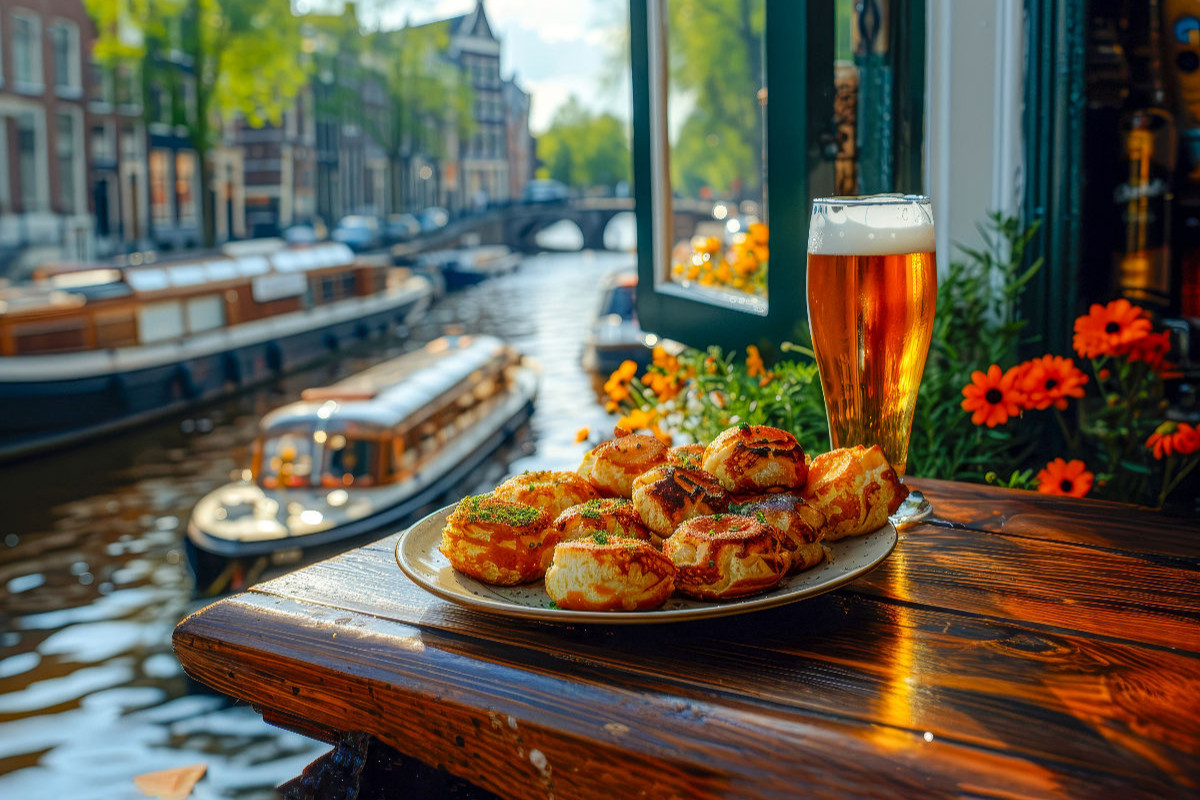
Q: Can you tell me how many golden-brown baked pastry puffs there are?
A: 11